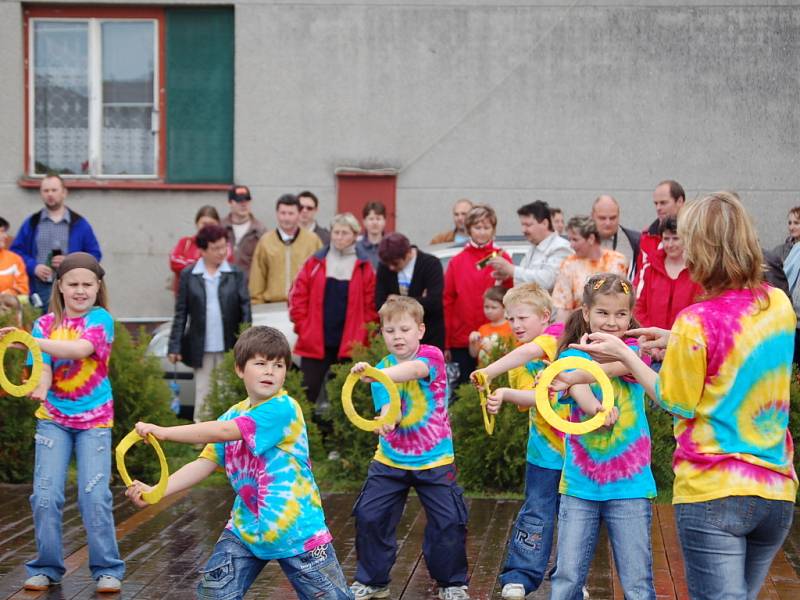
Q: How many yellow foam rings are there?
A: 5